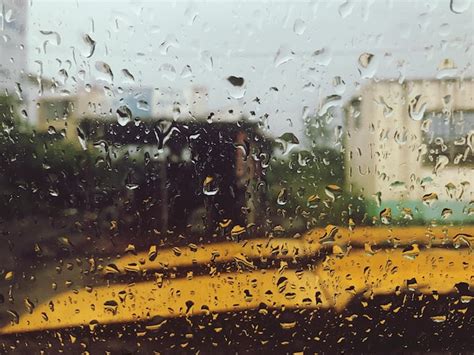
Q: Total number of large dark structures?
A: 1